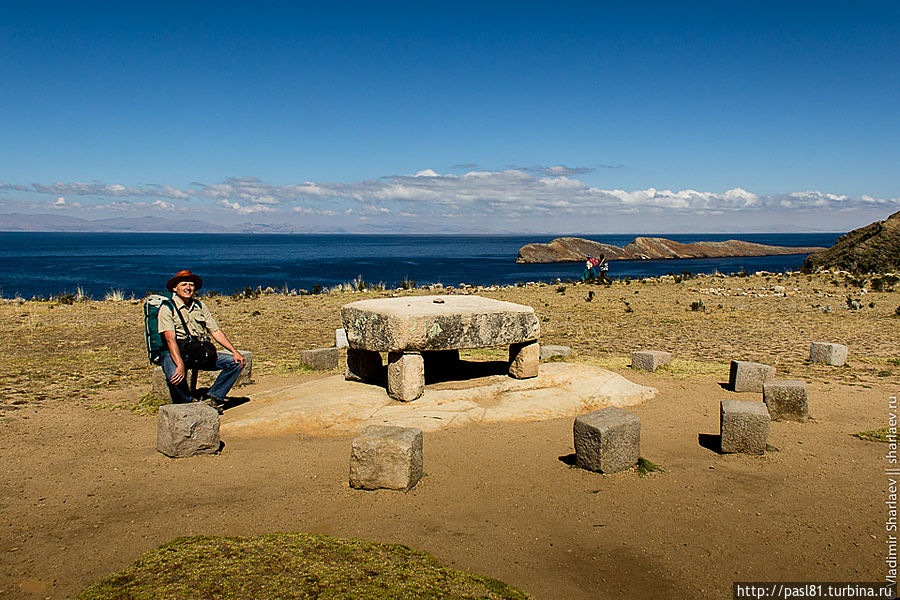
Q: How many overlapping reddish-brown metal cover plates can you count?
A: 0